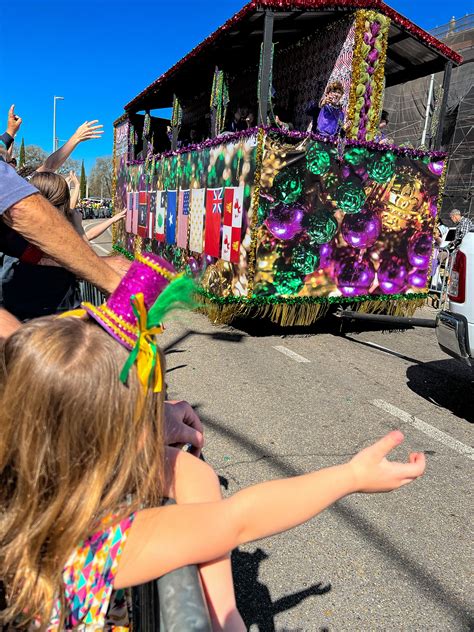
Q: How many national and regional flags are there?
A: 10